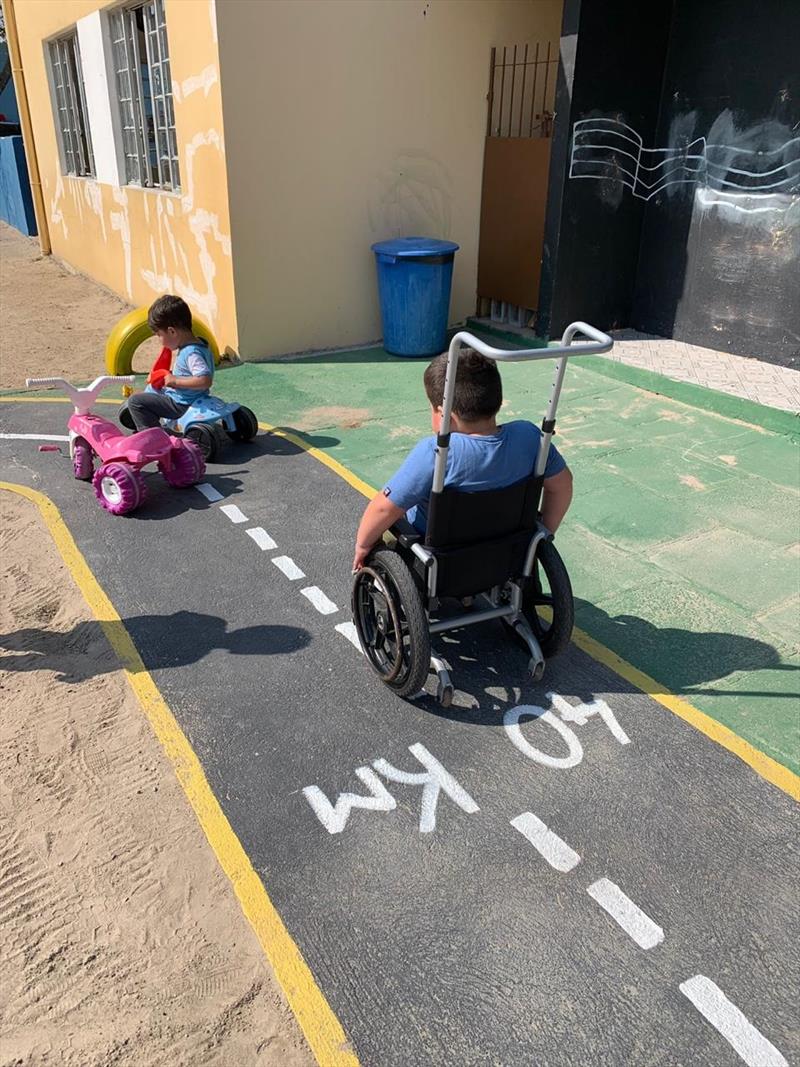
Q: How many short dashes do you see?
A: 9